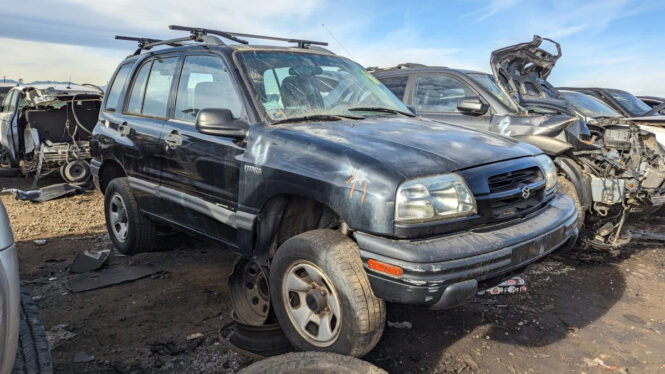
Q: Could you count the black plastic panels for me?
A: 2